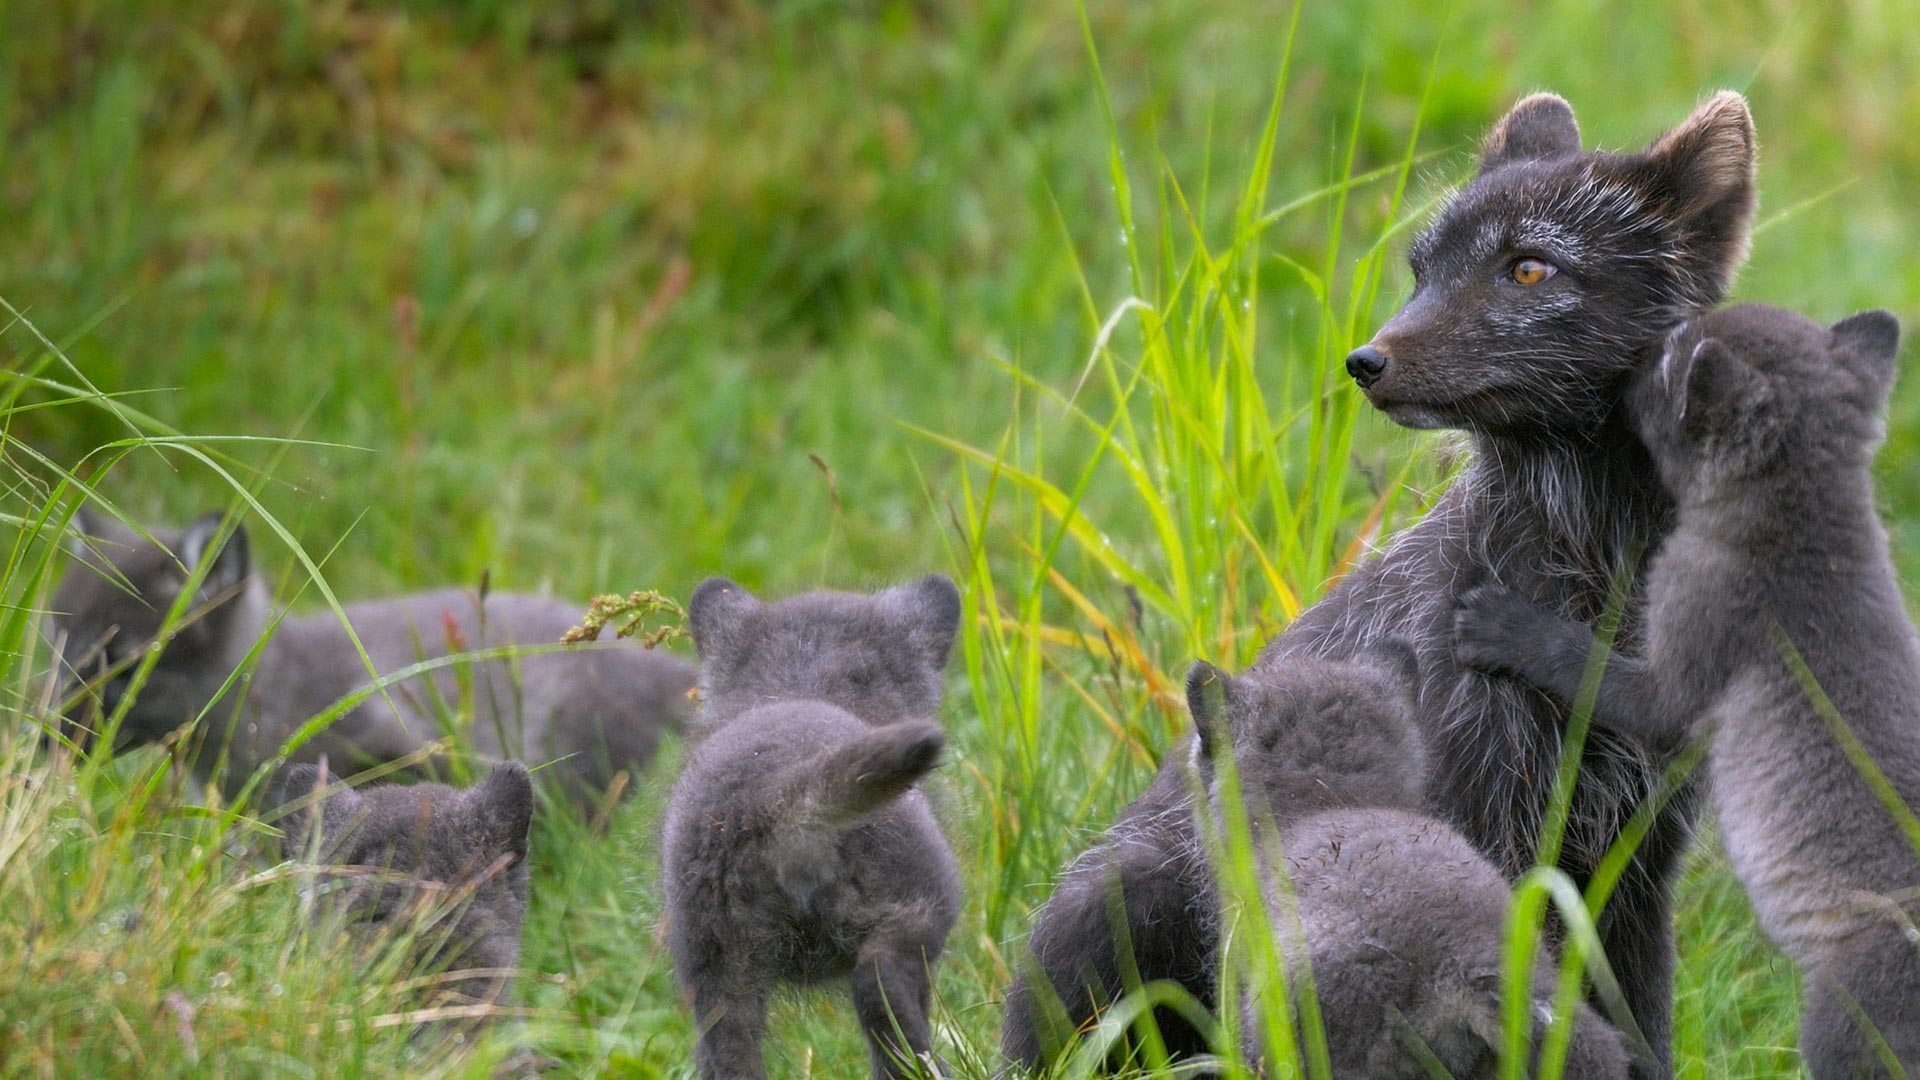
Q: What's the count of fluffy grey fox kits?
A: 5